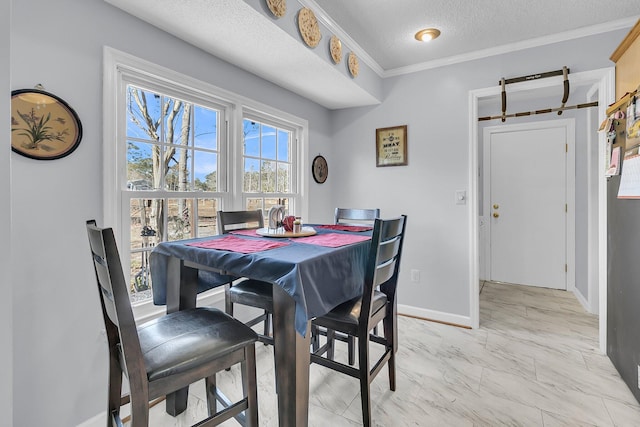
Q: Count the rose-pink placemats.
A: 4